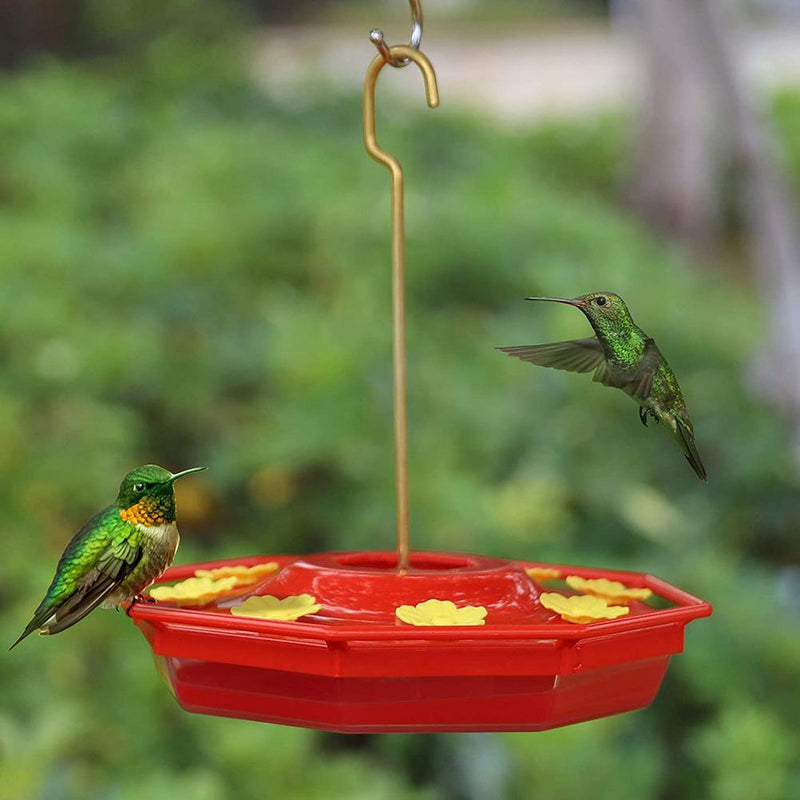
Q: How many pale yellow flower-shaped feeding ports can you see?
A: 7